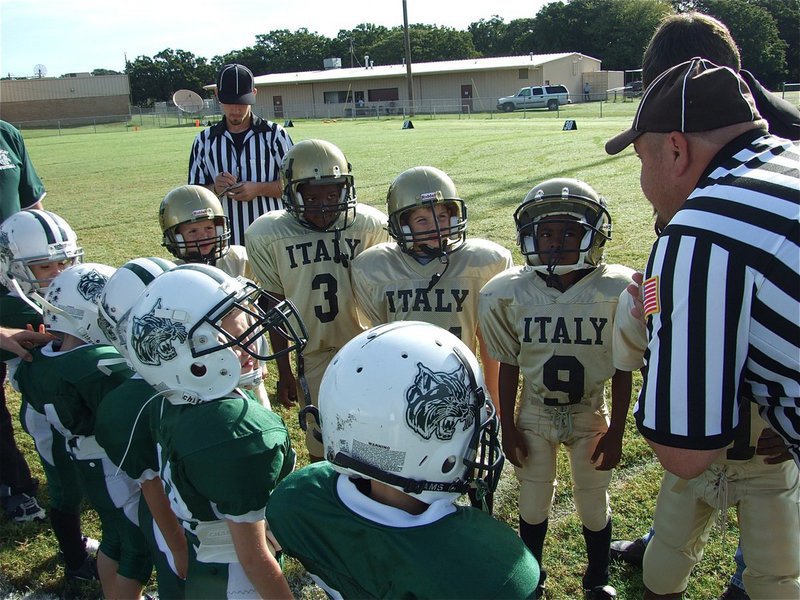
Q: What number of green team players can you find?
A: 5